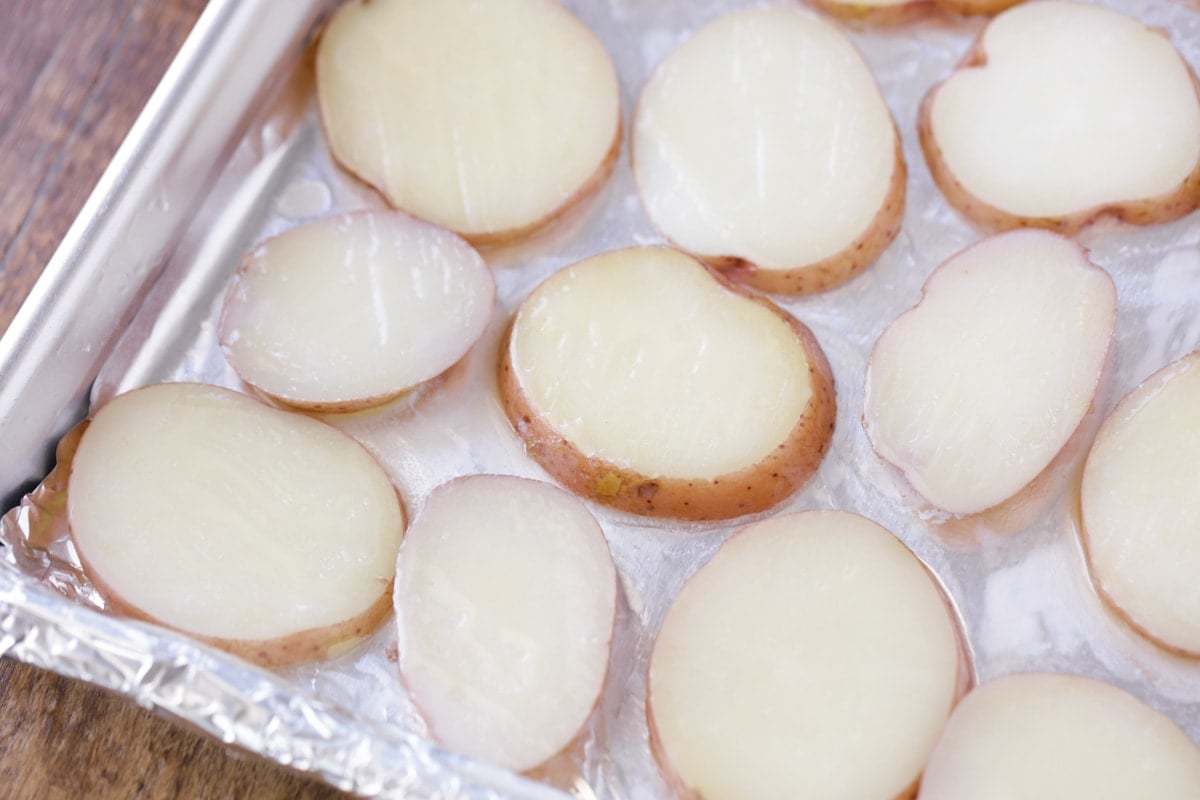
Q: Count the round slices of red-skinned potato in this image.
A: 12